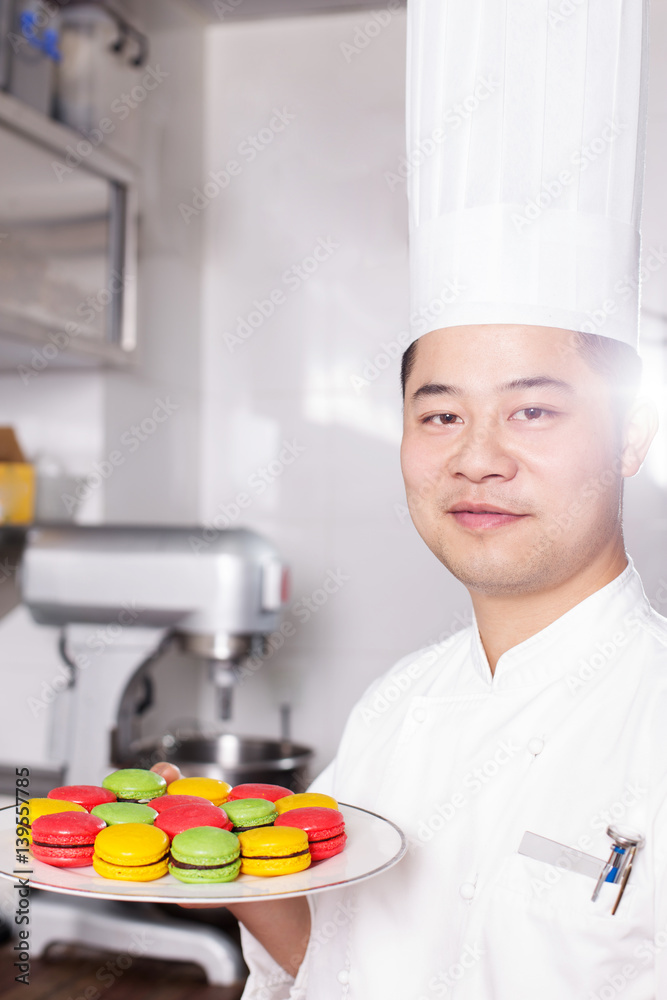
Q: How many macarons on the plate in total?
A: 15